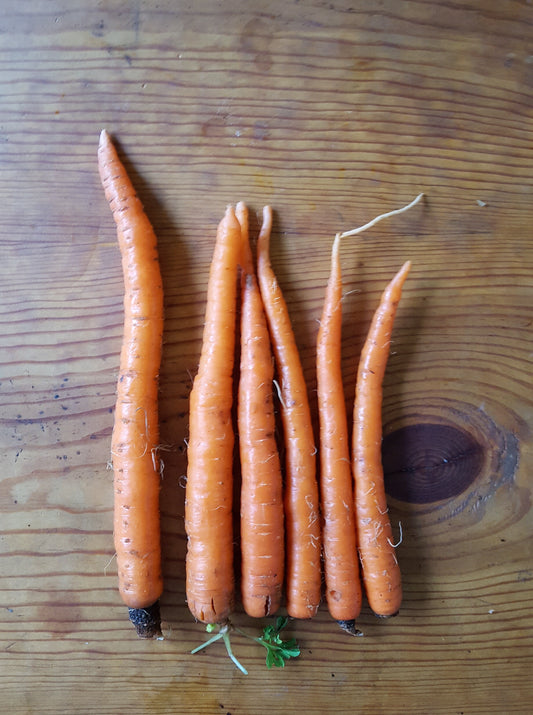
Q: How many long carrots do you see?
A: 6